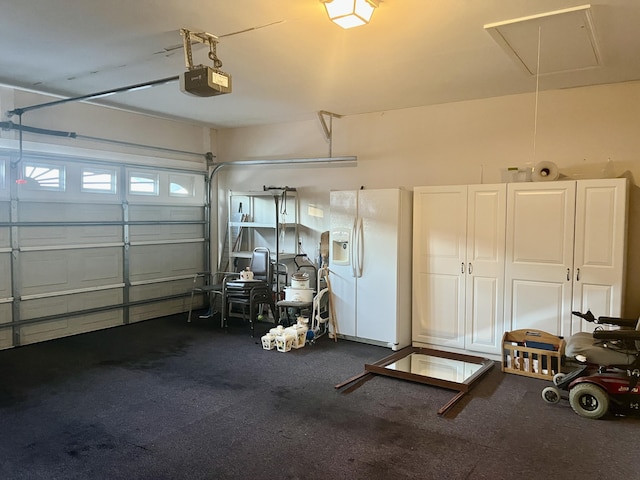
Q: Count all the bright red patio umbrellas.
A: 0